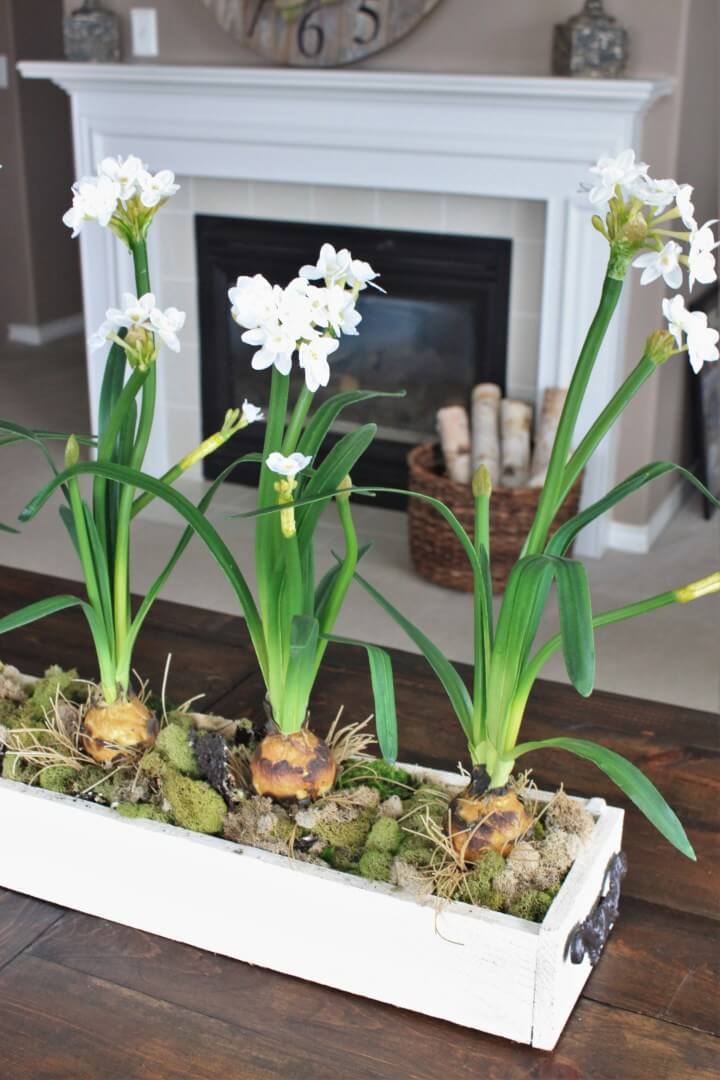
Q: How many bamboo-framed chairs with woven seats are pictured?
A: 0